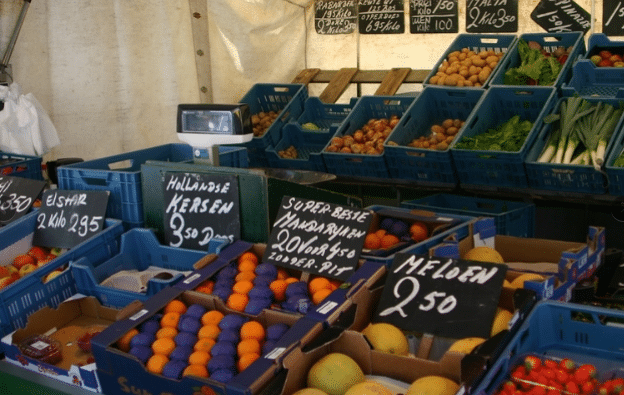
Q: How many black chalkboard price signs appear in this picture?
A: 11